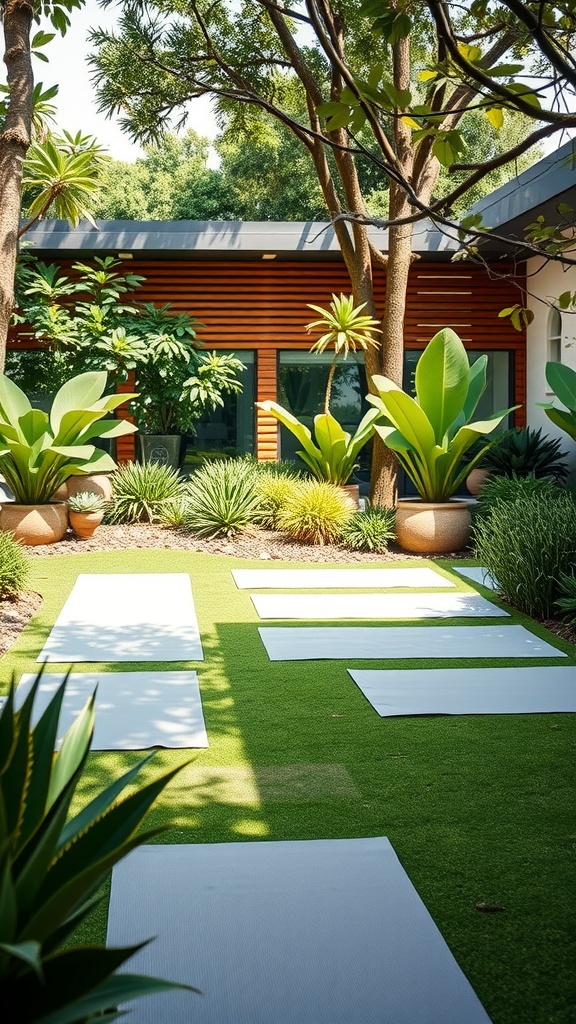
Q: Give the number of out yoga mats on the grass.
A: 8